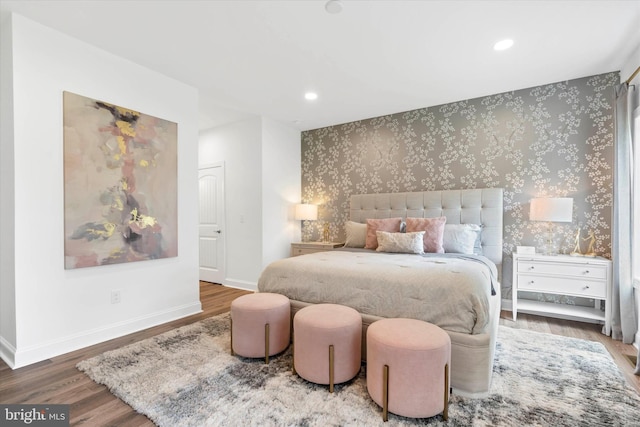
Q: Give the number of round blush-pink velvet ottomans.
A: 3